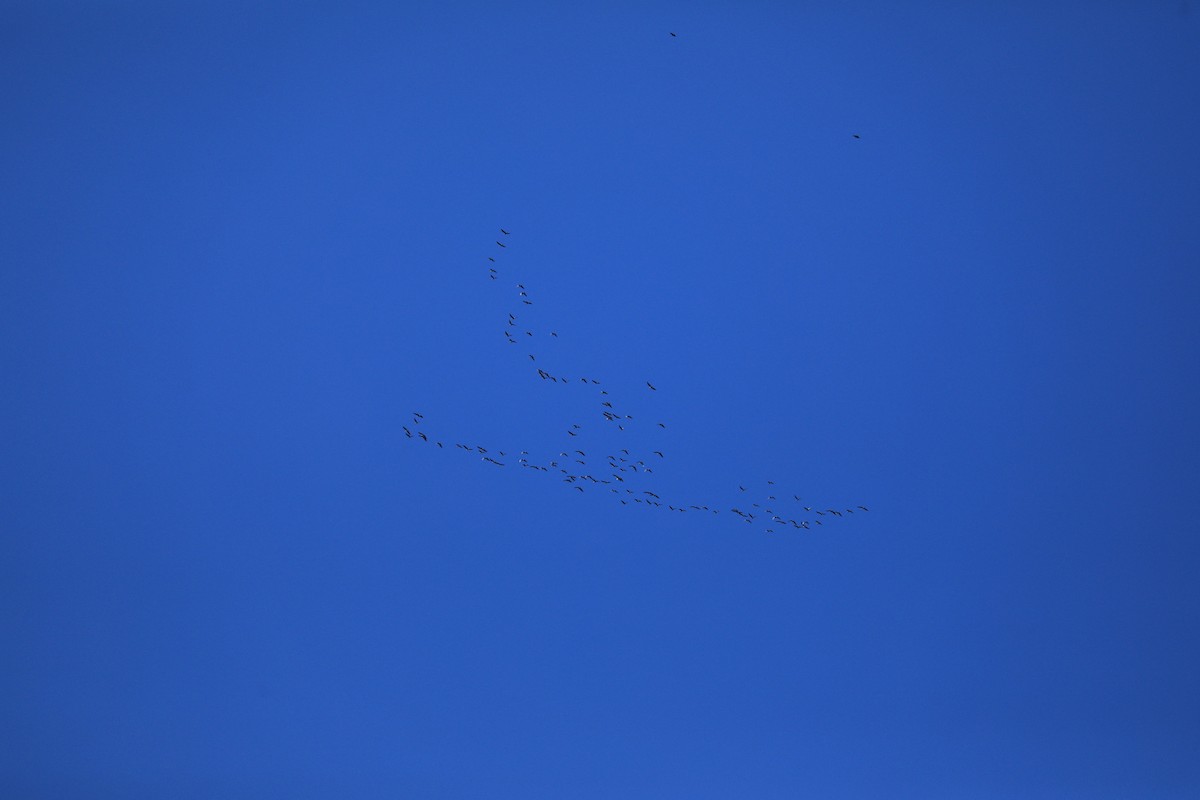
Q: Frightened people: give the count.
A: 0